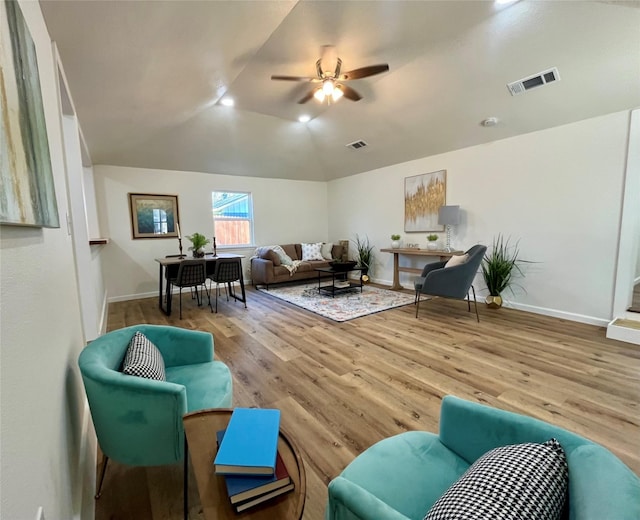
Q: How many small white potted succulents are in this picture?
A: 2